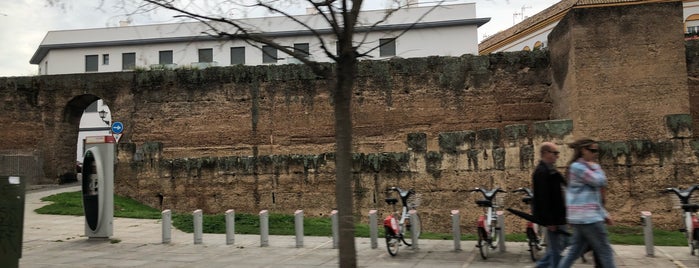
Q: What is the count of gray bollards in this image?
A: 11